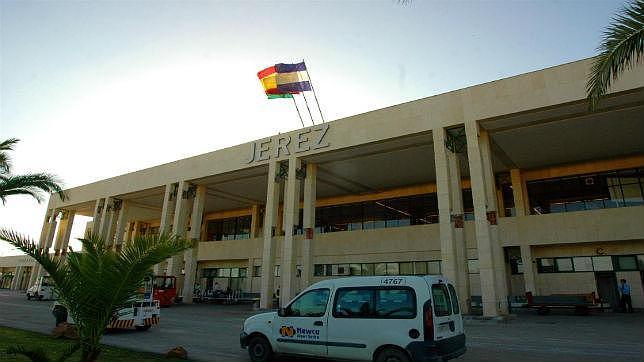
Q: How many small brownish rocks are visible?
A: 2